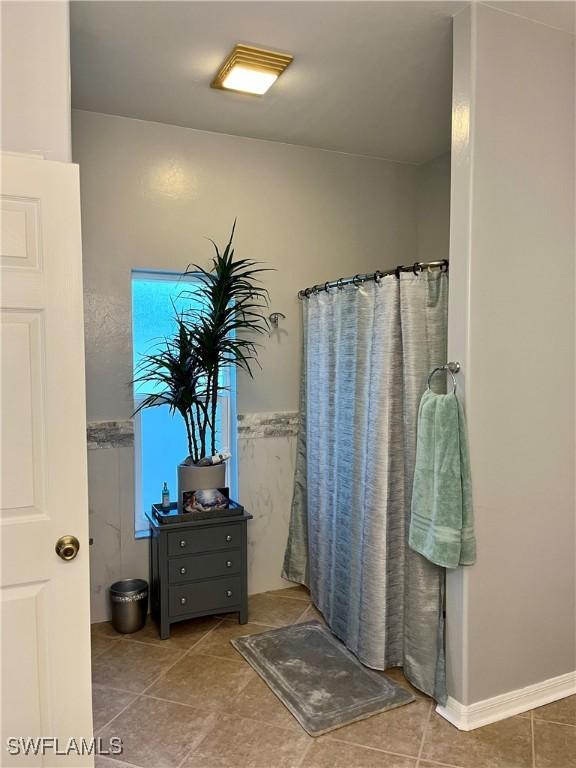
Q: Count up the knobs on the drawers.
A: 6